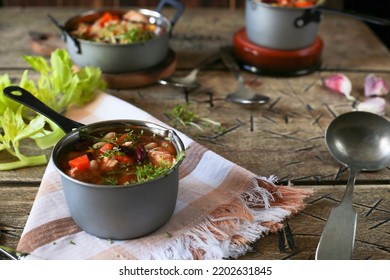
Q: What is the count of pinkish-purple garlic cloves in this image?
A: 3